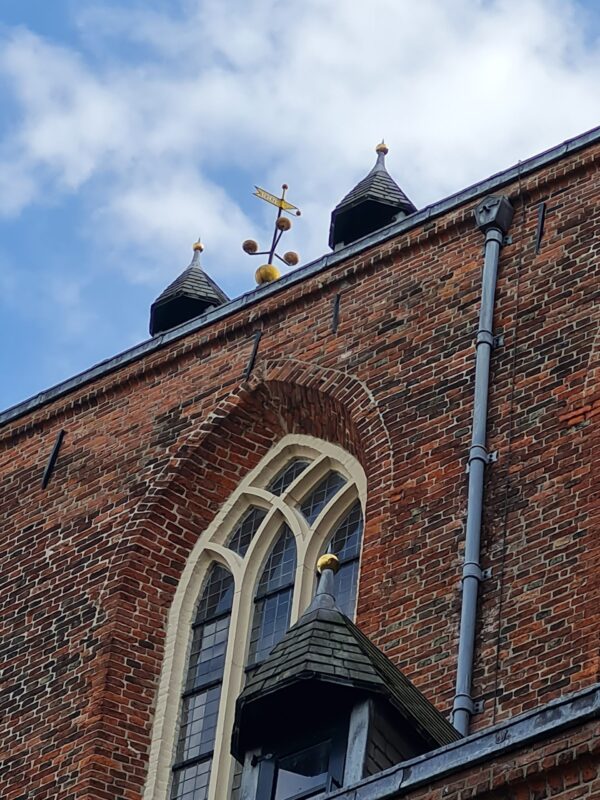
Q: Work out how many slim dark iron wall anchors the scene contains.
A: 4